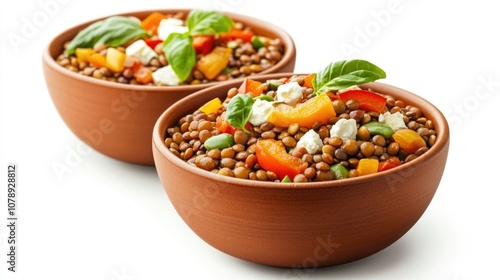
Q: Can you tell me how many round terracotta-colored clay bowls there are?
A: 2